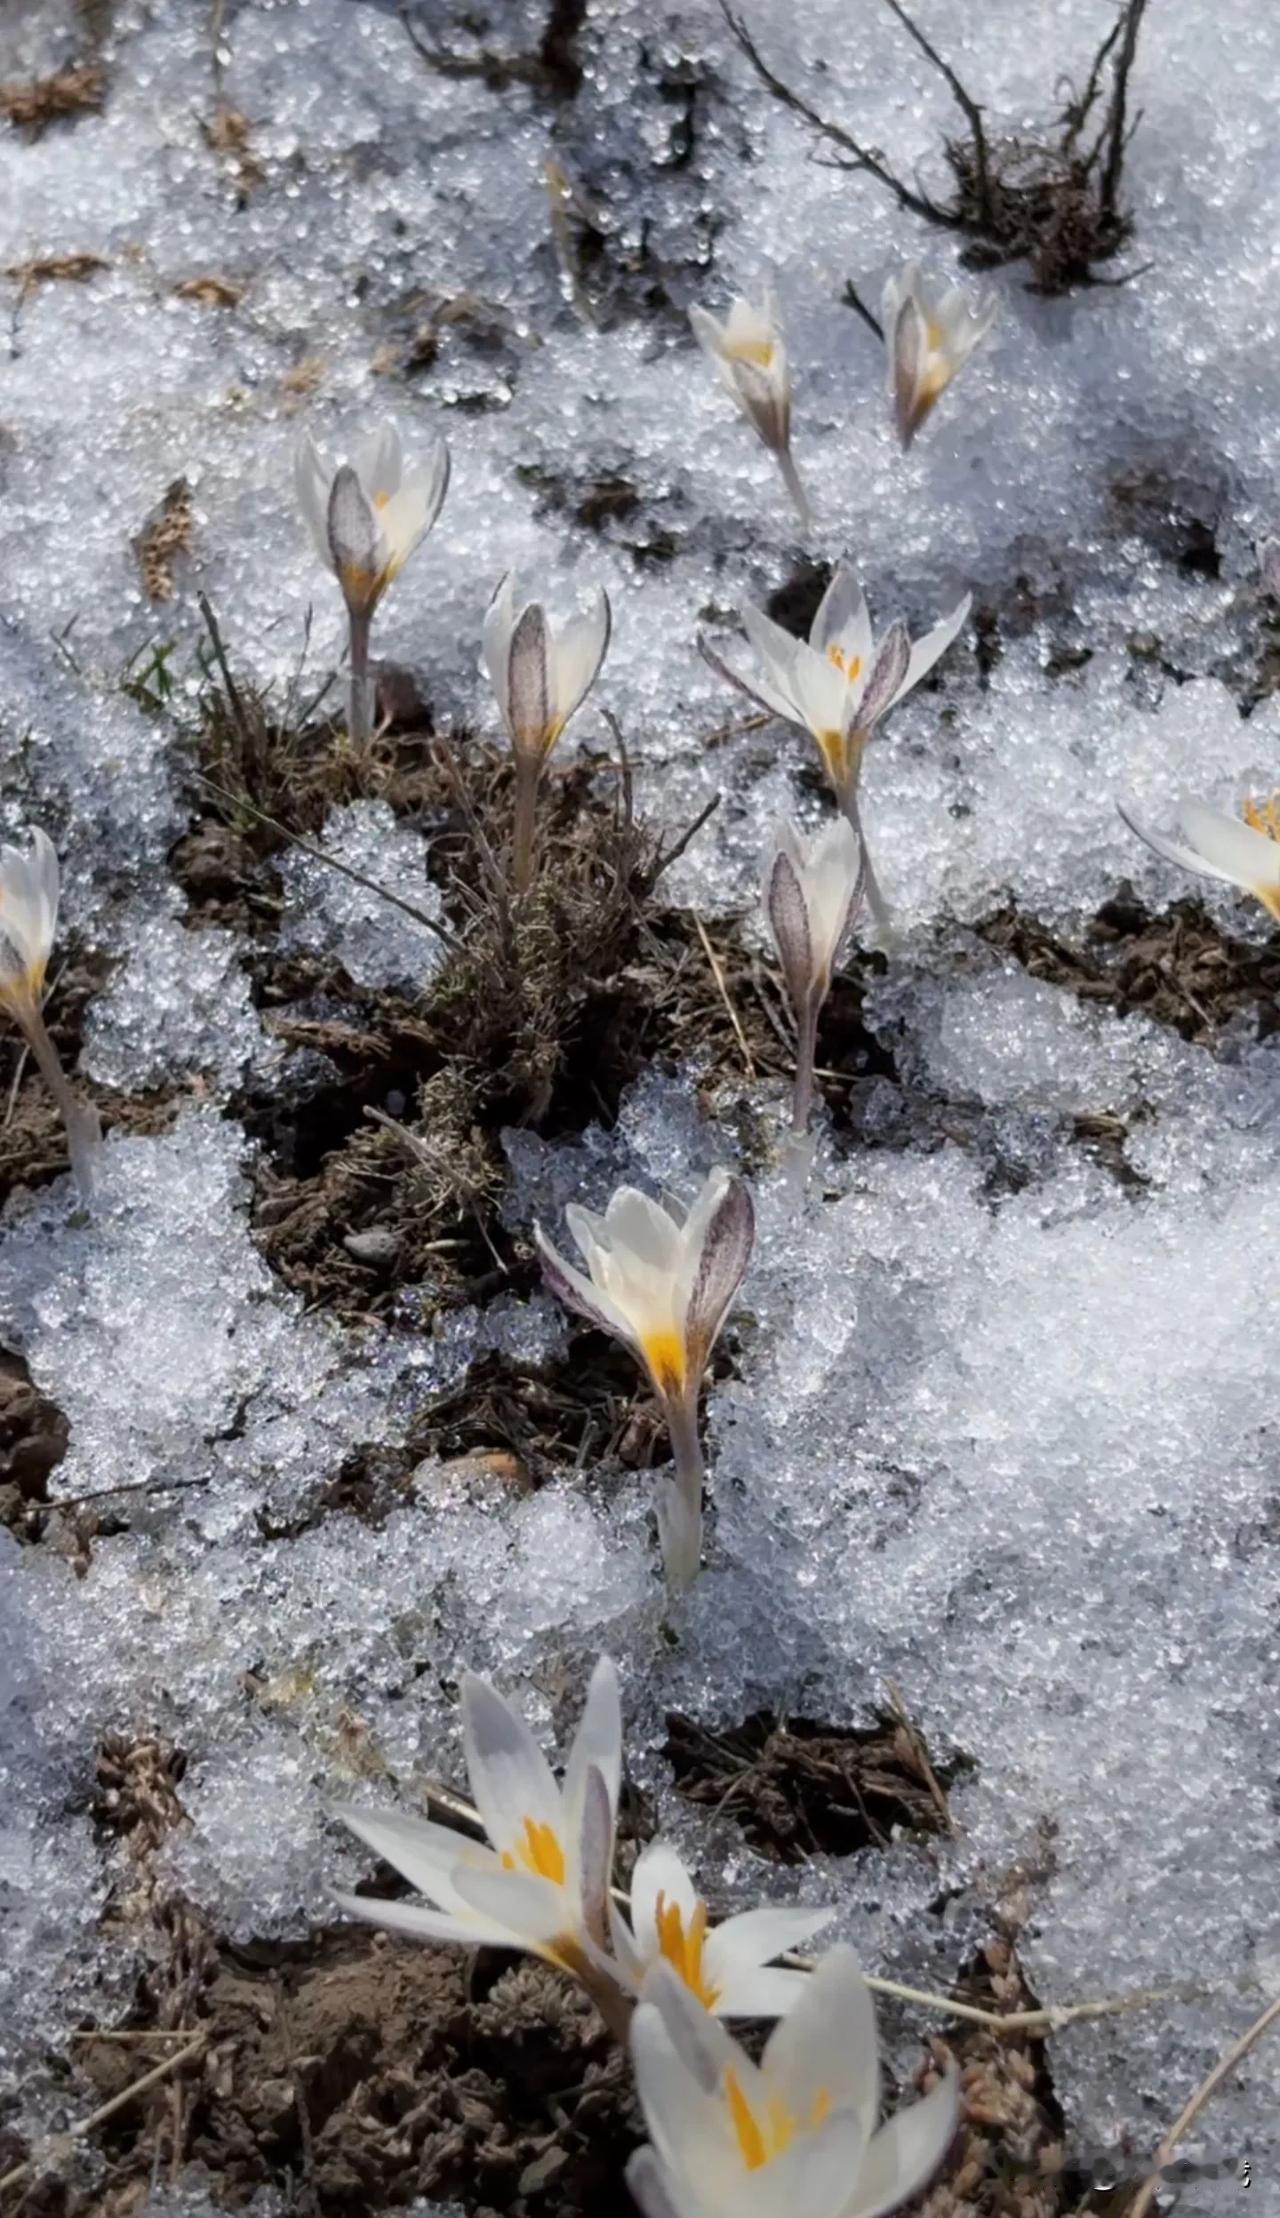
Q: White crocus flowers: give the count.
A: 12